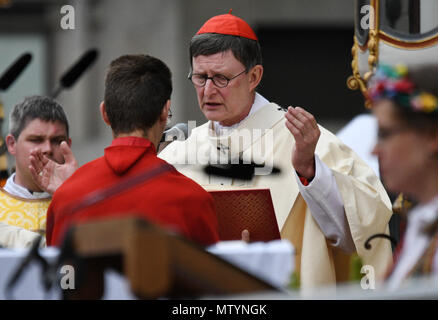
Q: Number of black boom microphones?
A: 2